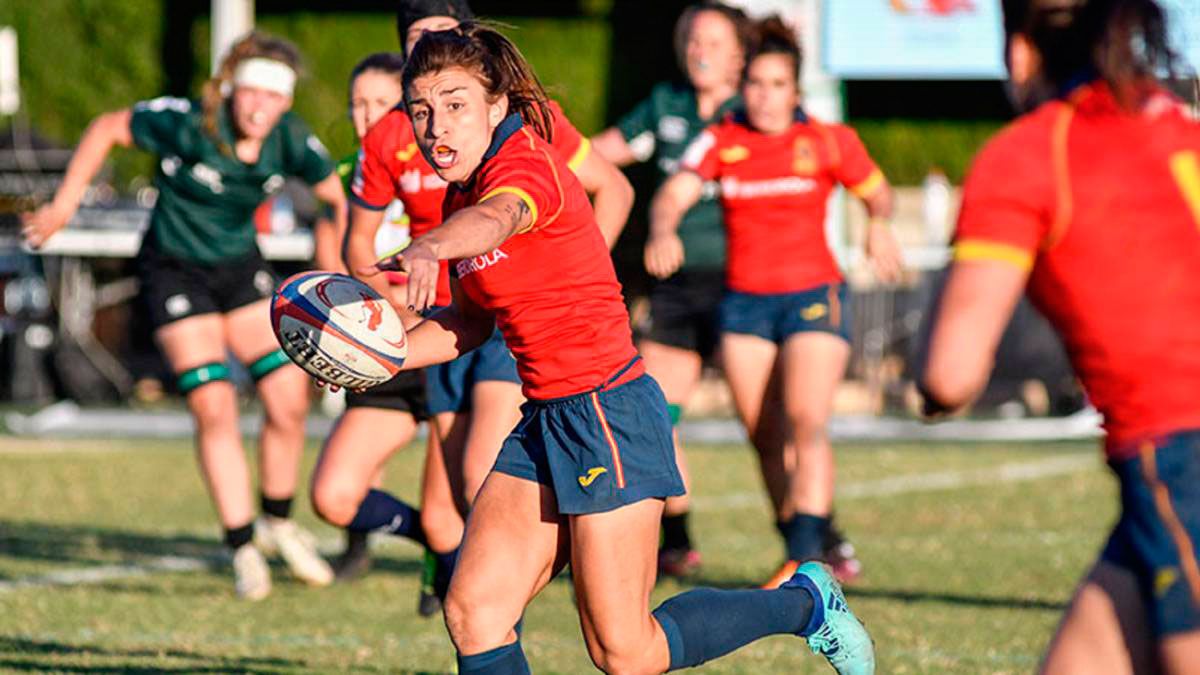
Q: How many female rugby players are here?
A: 7